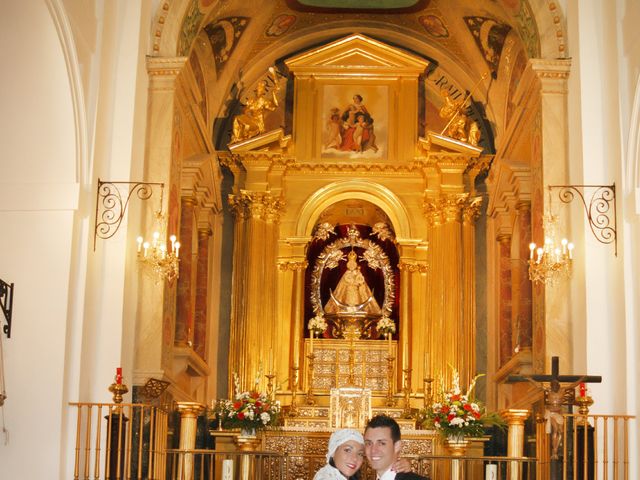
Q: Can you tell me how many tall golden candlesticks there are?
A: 6